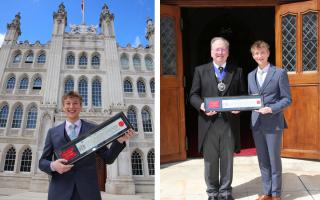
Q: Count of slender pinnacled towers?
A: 4